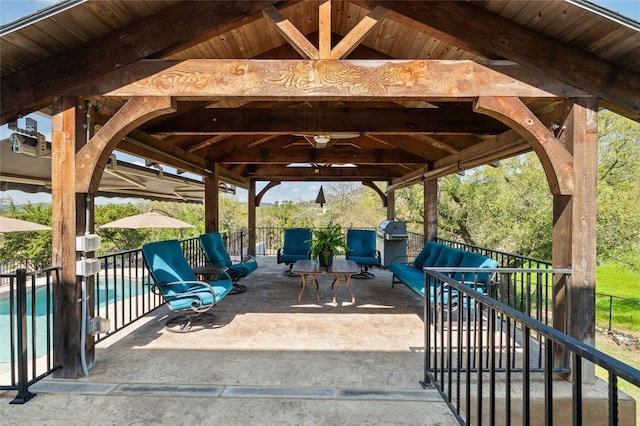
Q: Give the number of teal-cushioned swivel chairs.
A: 4